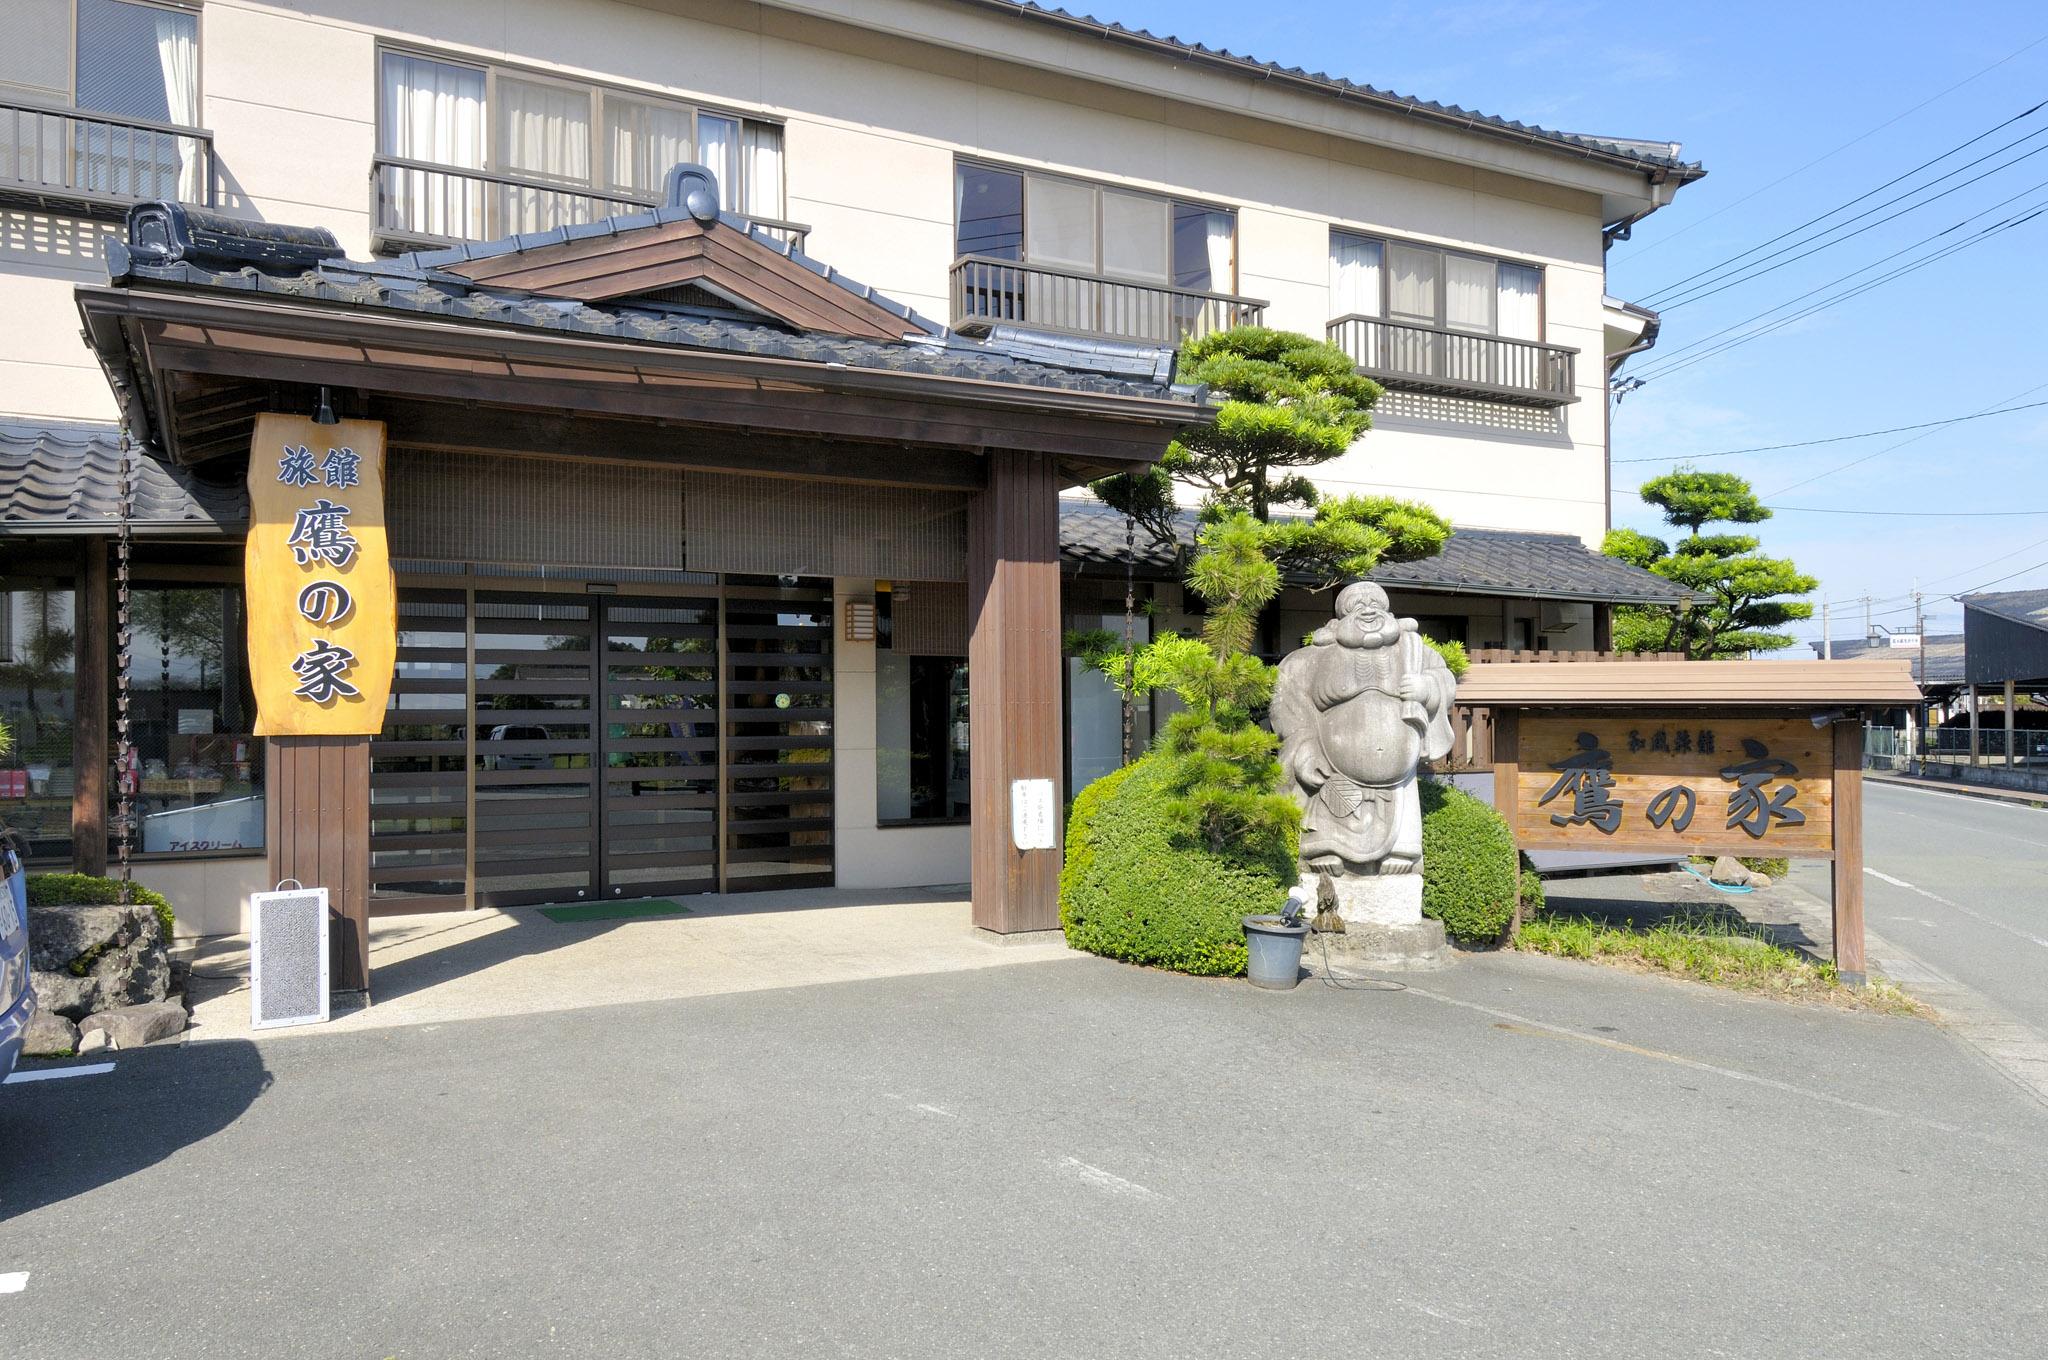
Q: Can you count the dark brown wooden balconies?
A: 4